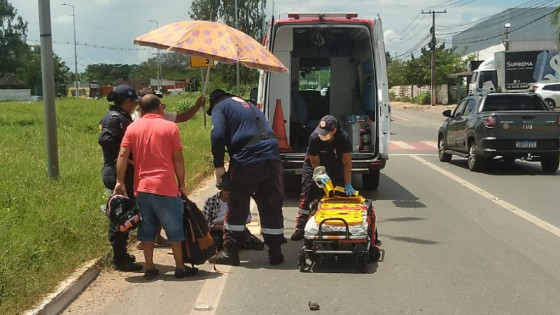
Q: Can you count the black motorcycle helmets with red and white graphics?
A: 1